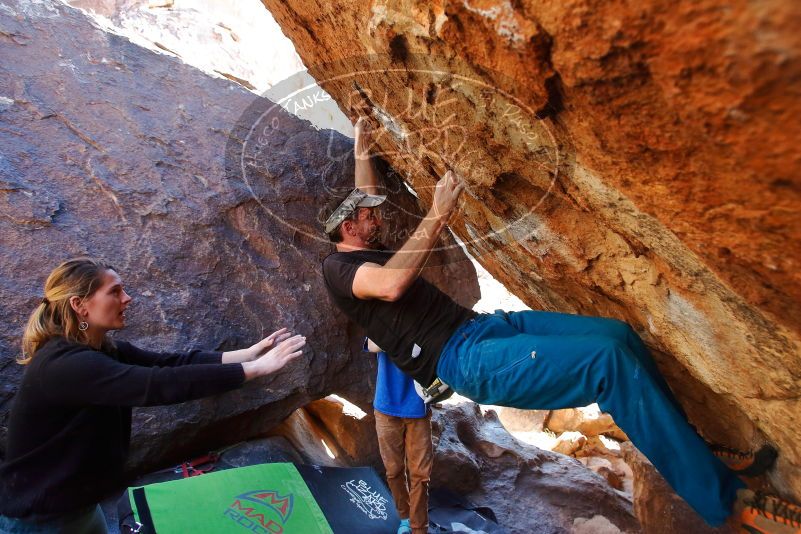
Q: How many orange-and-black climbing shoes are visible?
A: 2